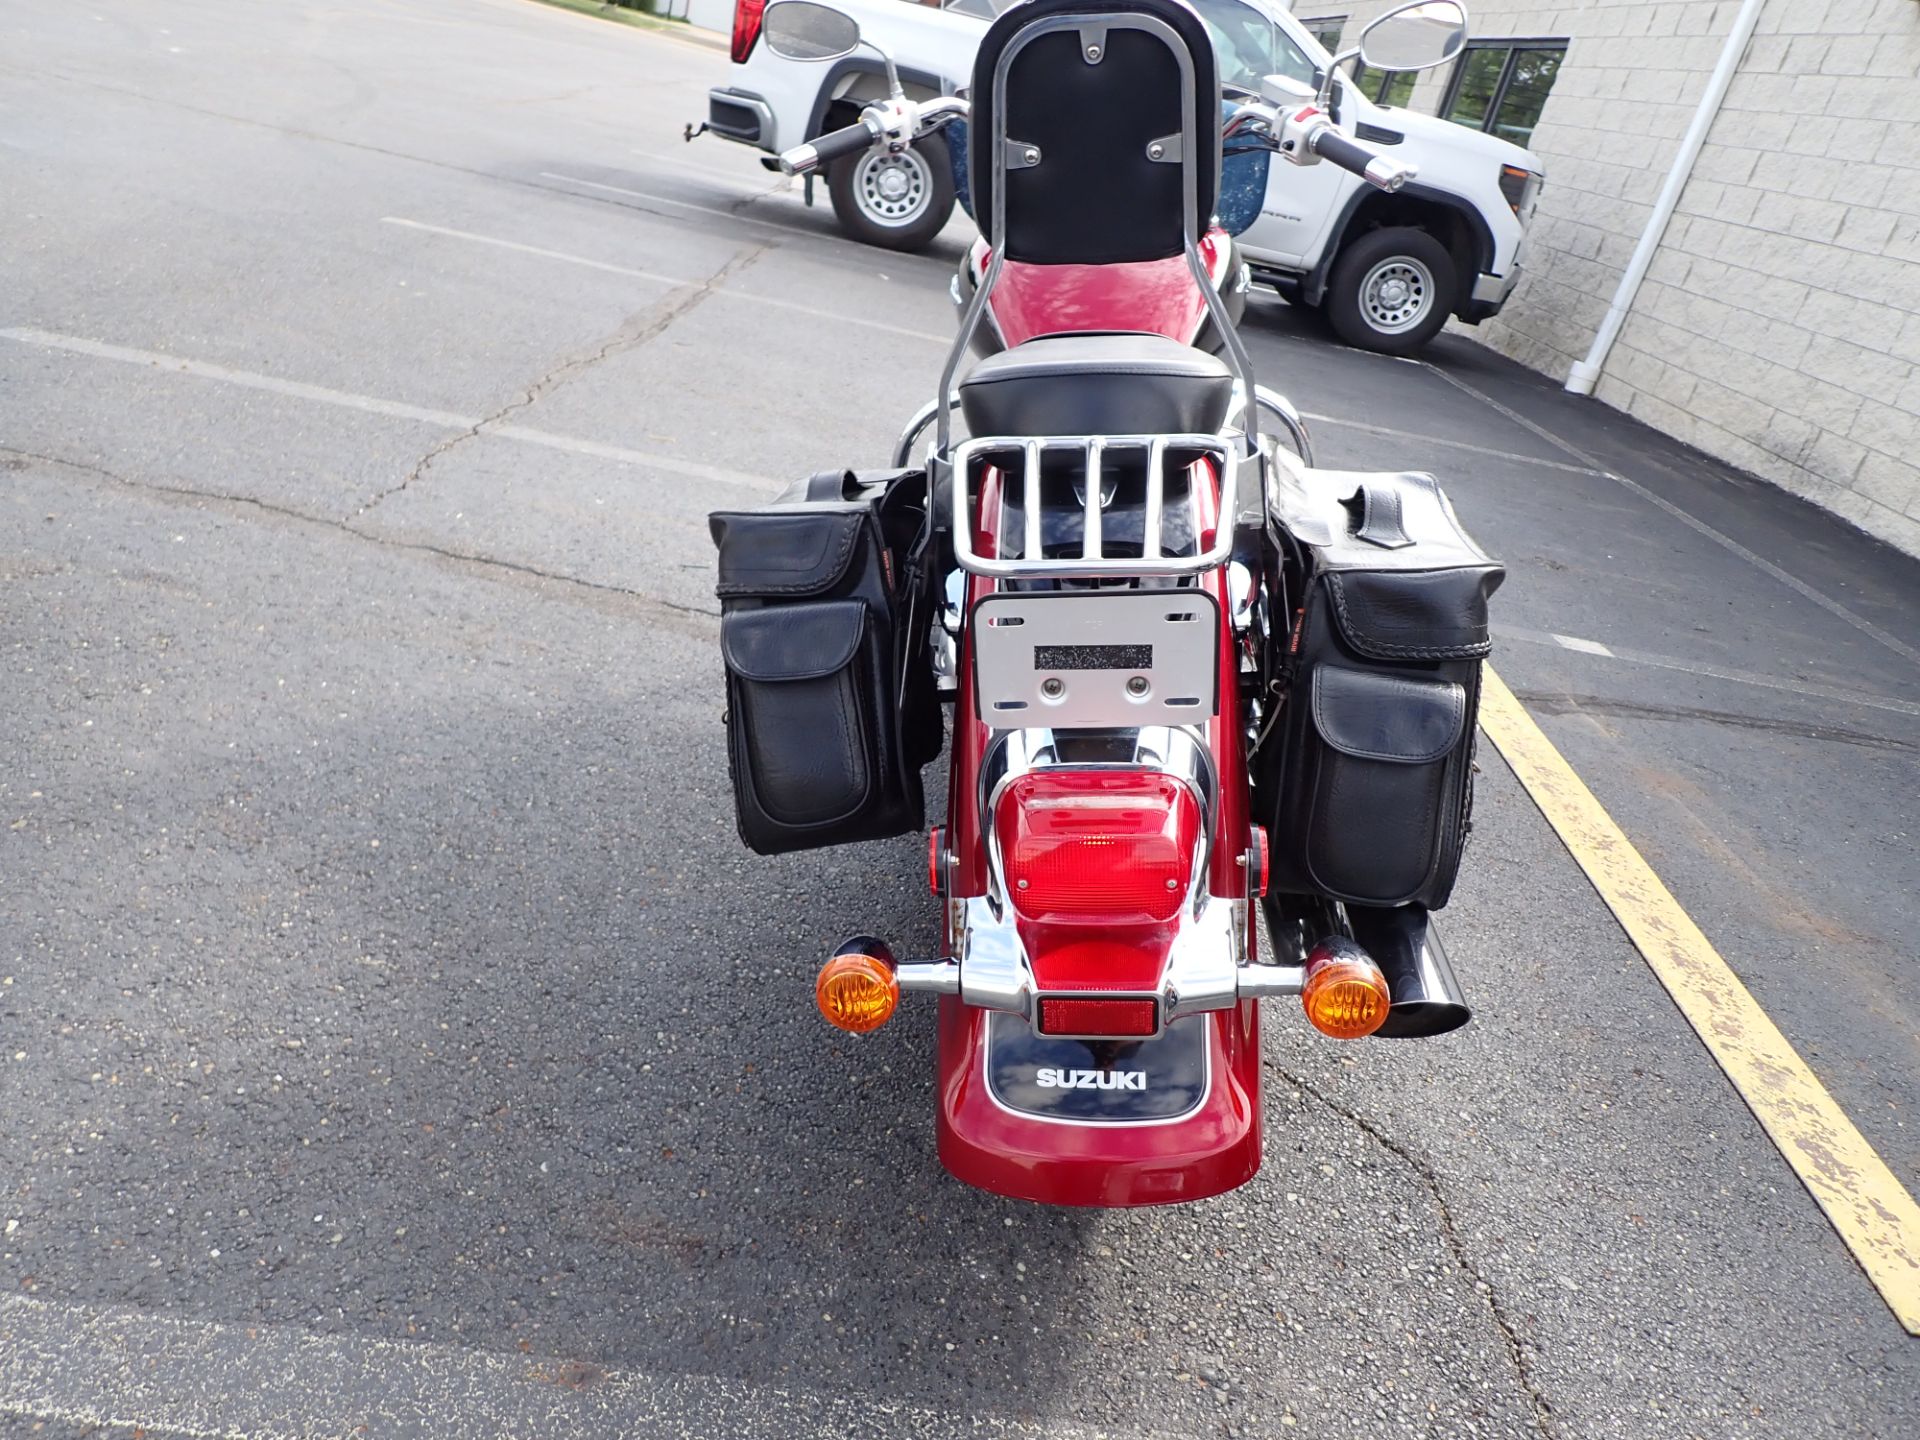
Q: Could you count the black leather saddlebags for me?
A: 2